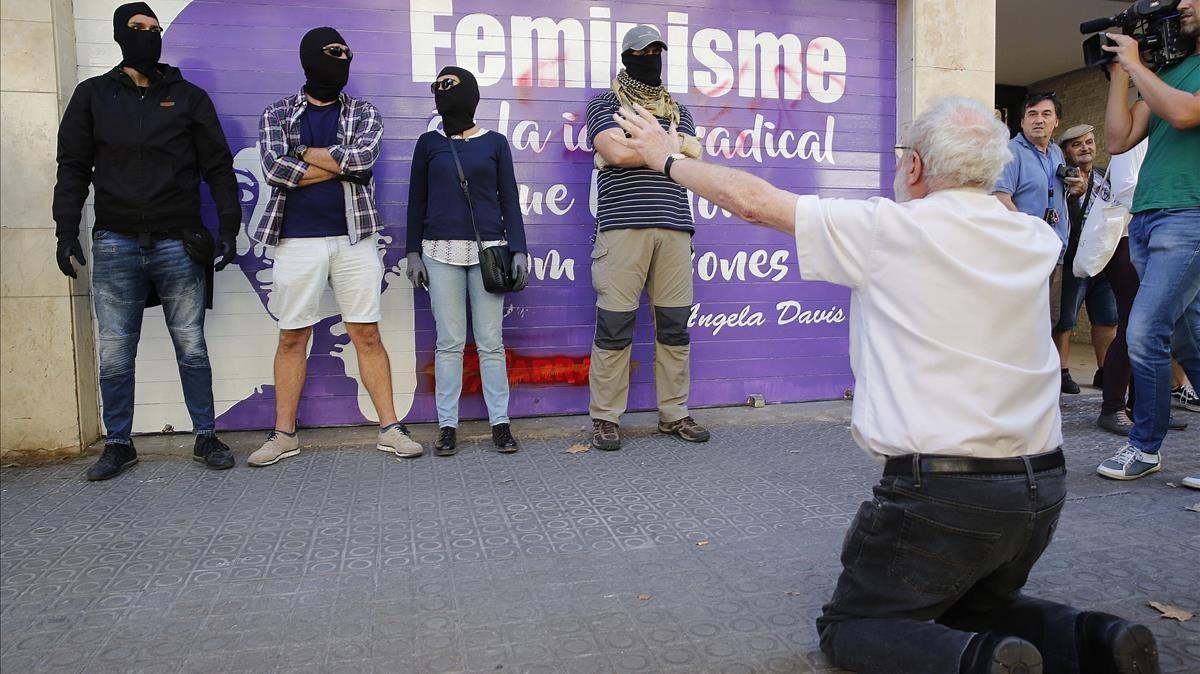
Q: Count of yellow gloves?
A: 2